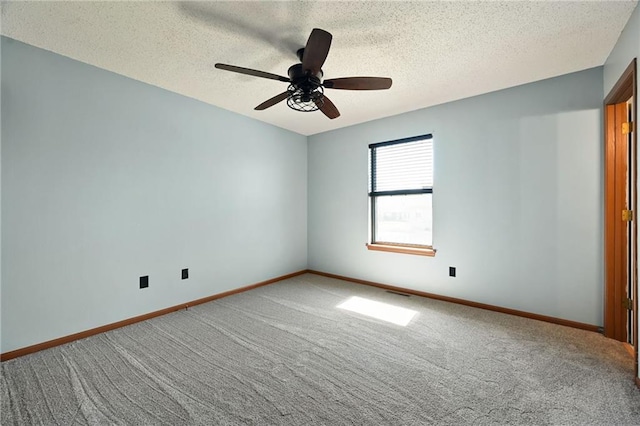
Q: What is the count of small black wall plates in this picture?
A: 3